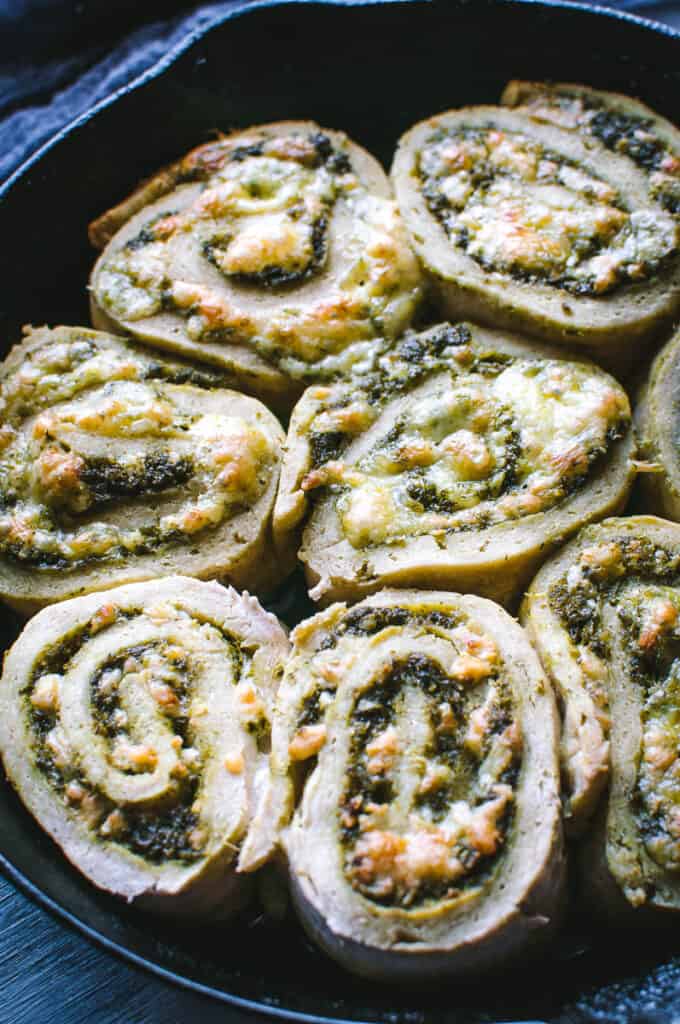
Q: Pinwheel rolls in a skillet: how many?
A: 8